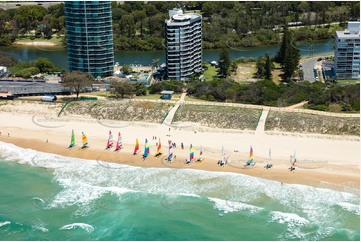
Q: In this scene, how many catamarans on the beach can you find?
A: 14